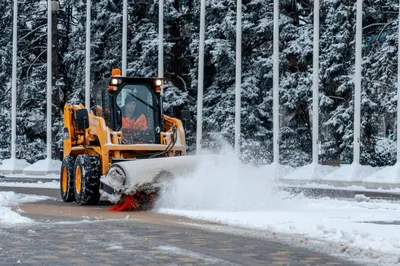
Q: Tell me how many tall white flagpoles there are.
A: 11